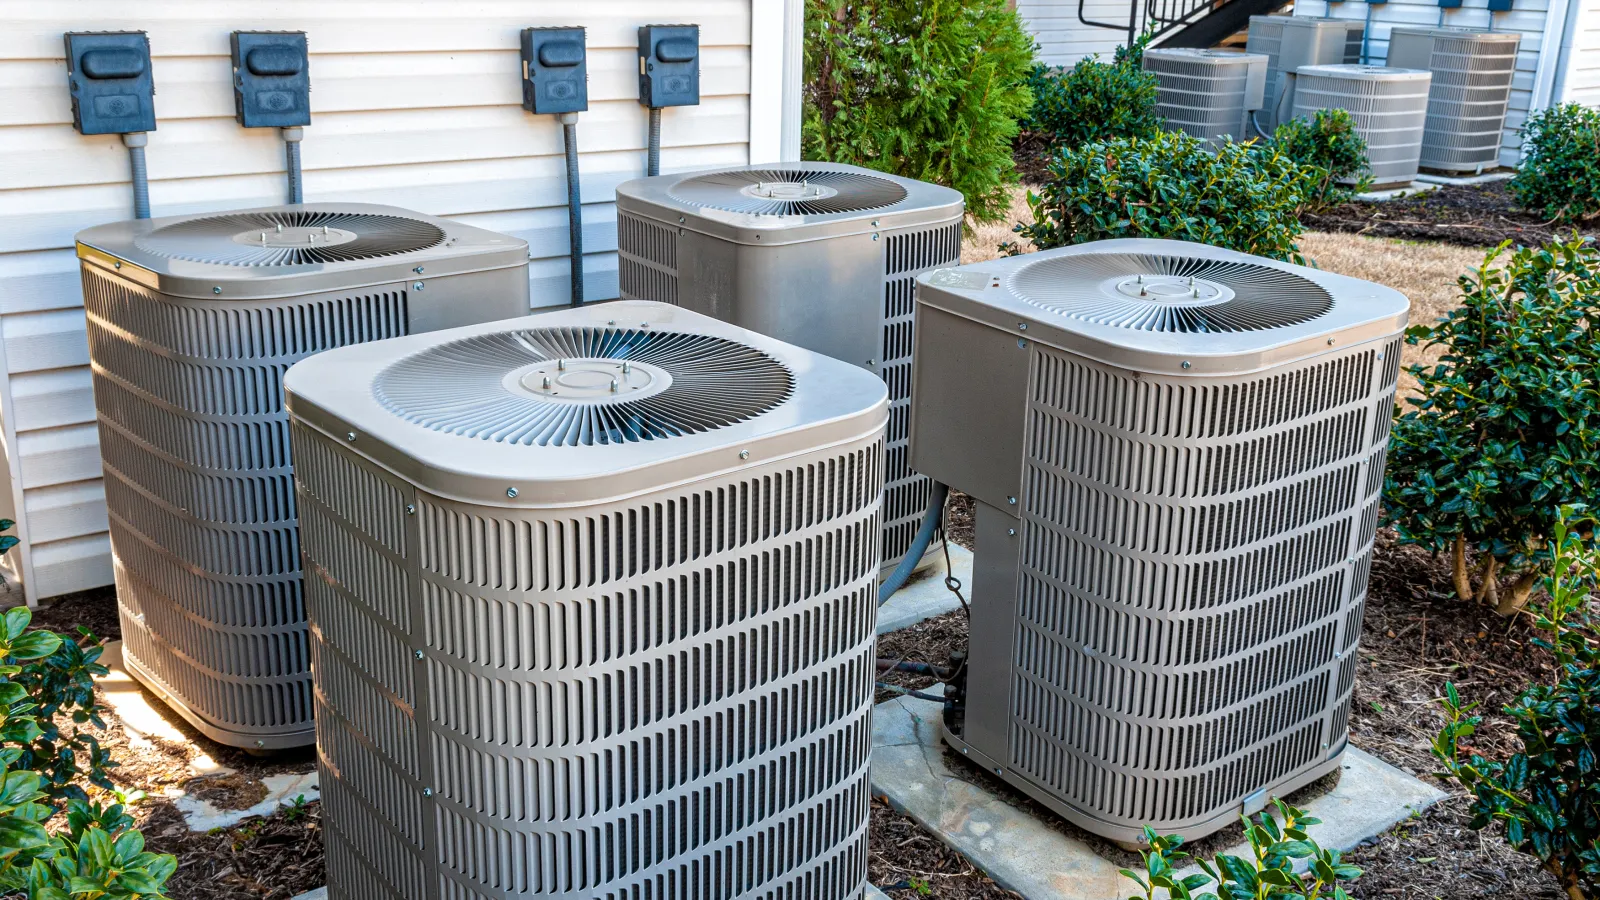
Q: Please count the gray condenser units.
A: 8